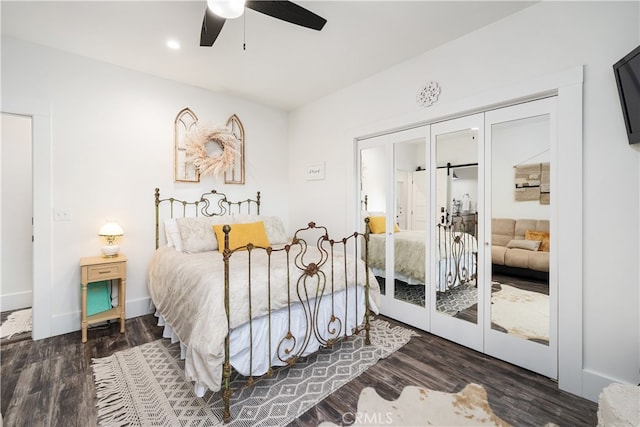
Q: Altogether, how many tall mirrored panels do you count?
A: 4